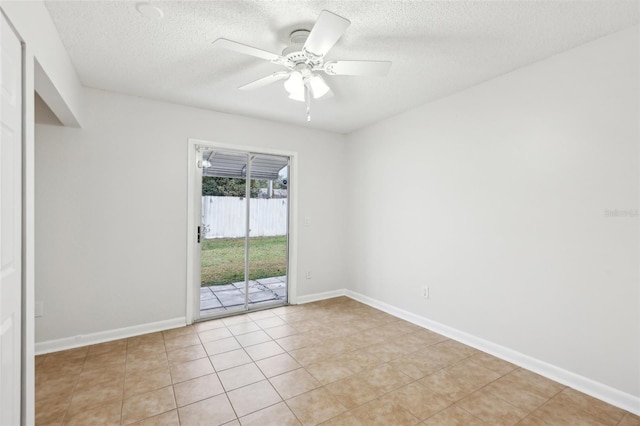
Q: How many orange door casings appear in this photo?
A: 0